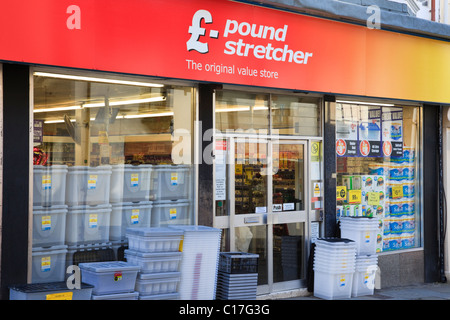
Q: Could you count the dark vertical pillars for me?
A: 4